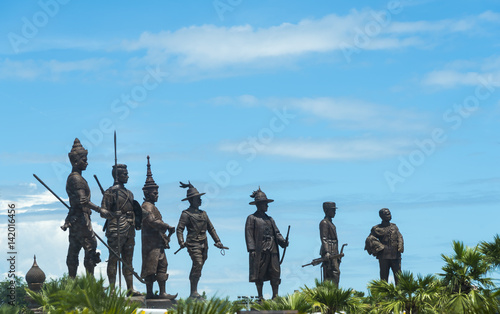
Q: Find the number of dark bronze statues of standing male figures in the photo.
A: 7